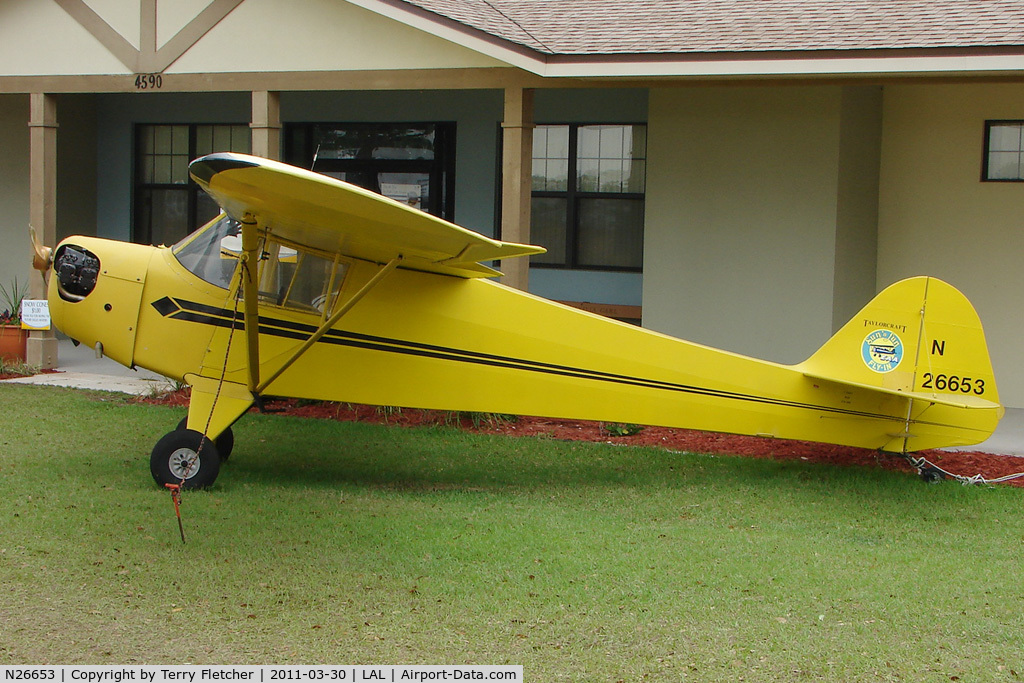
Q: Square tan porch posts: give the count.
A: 3